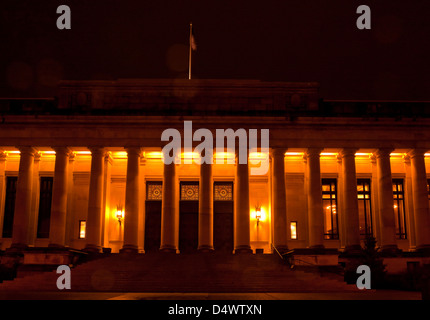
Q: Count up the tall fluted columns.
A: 12